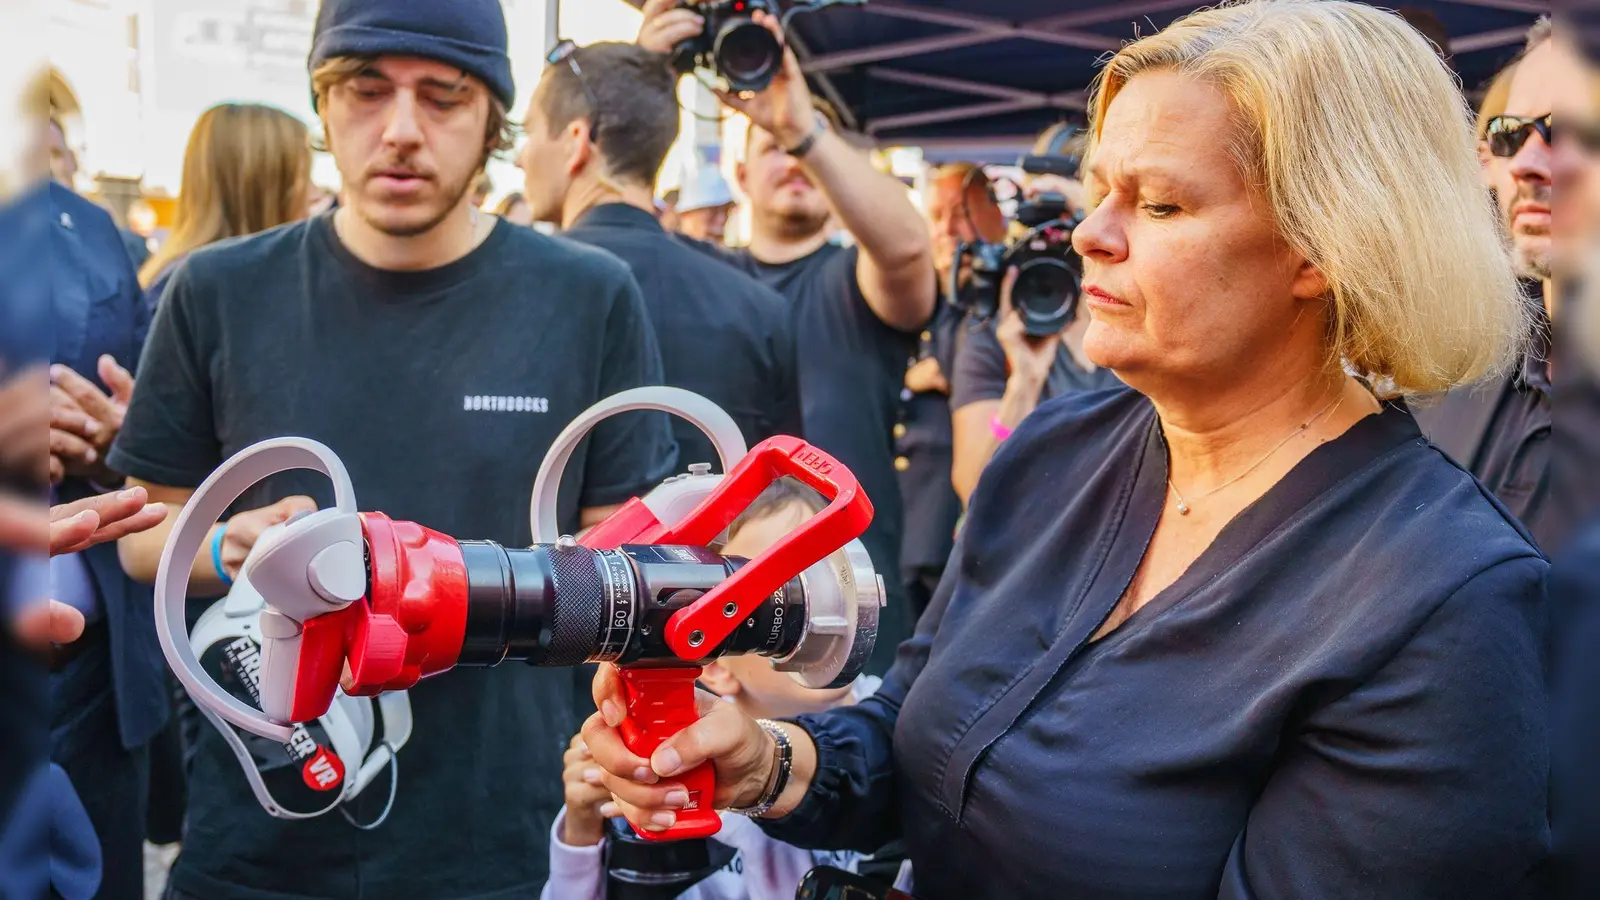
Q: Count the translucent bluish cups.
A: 0